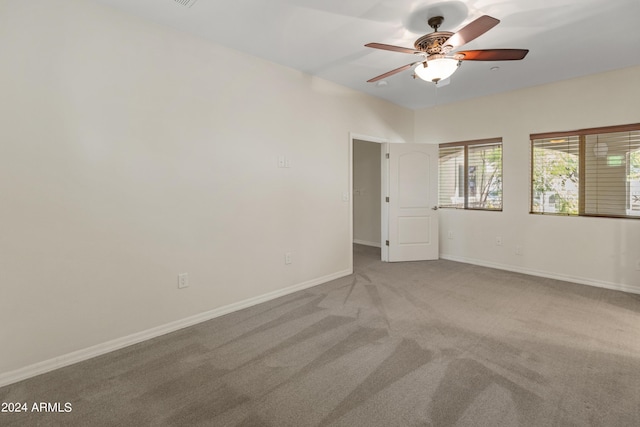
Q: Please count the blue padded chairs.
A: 0